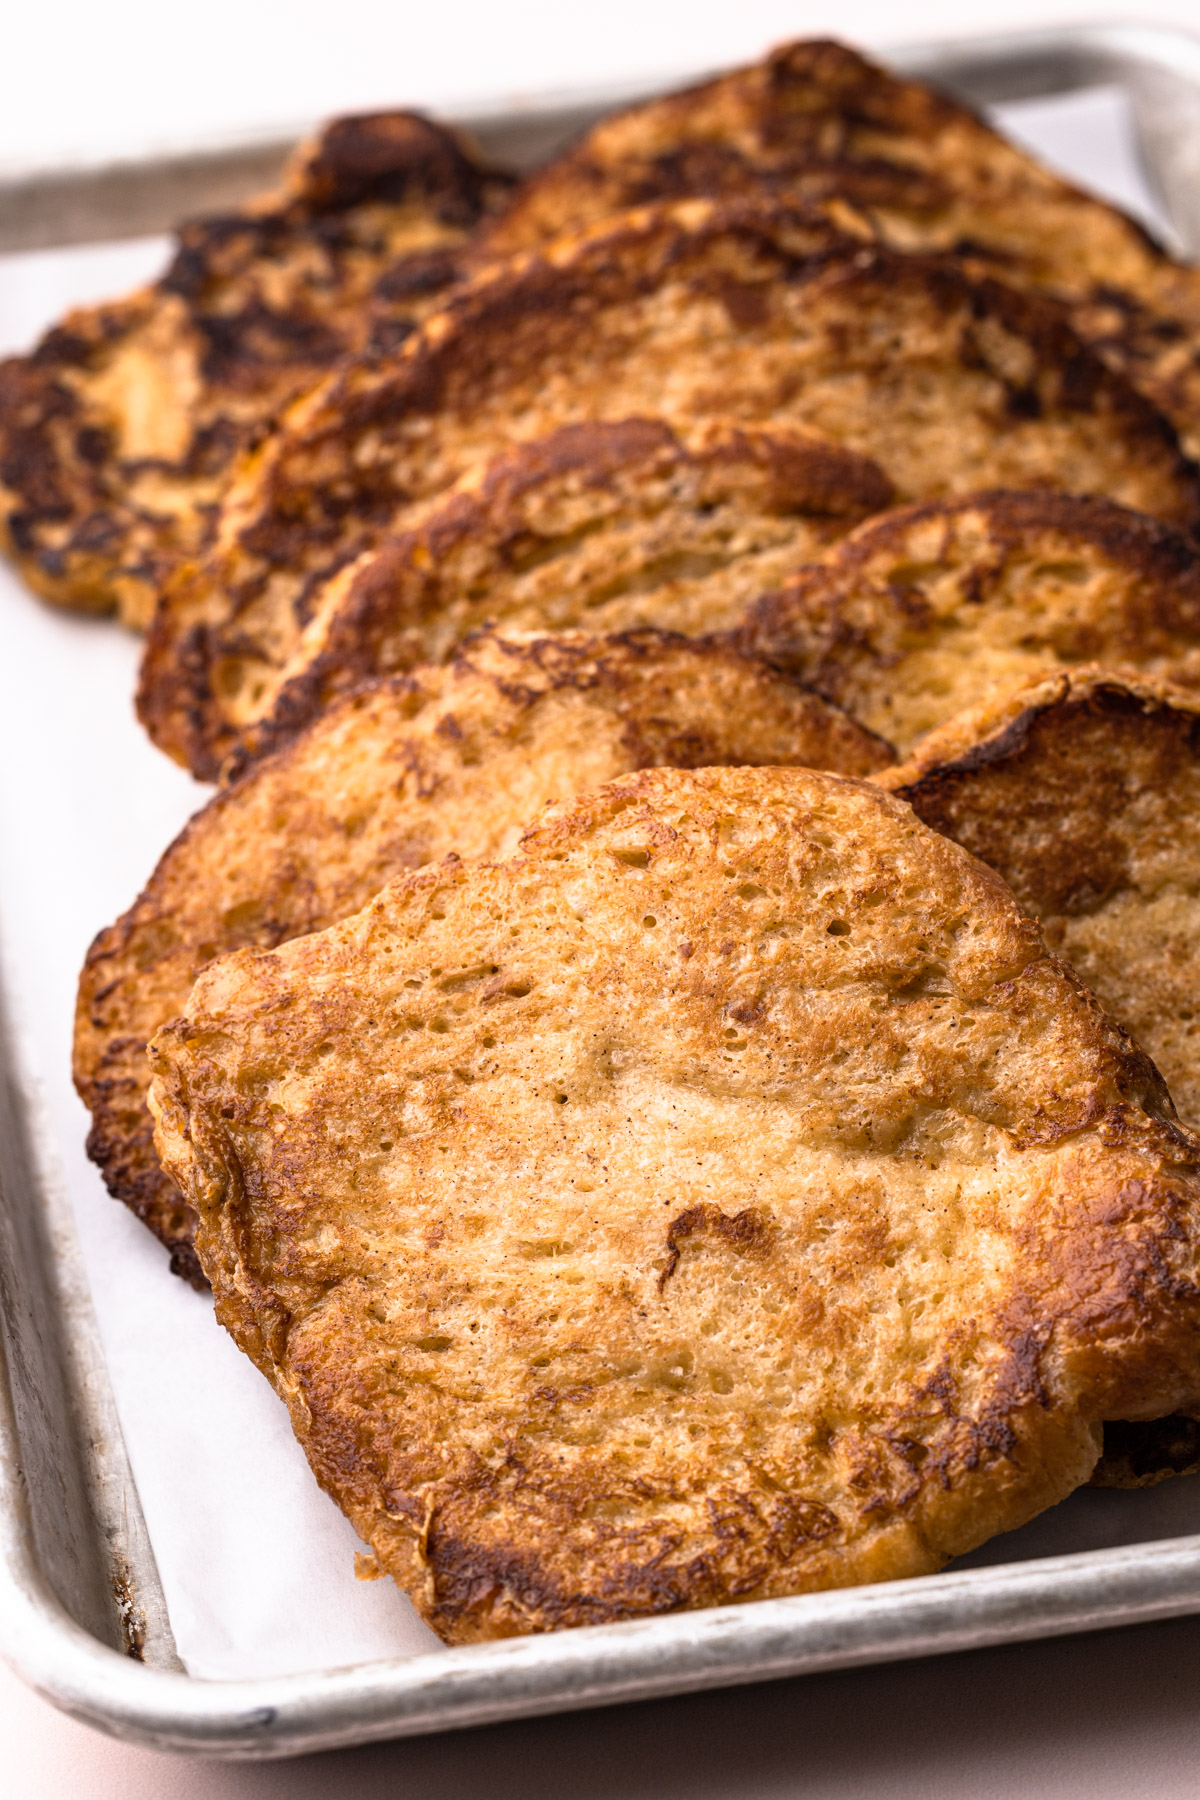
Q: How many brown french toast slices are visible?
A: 8